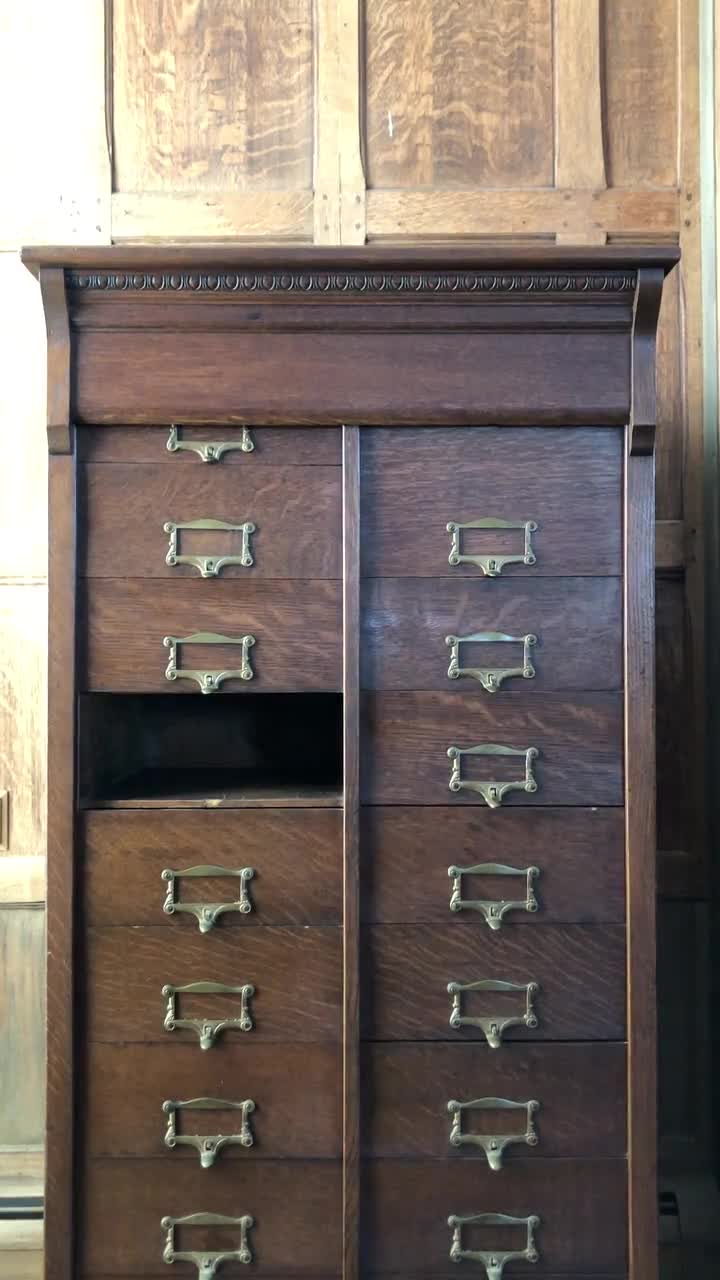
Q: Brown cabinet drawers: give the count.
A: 14